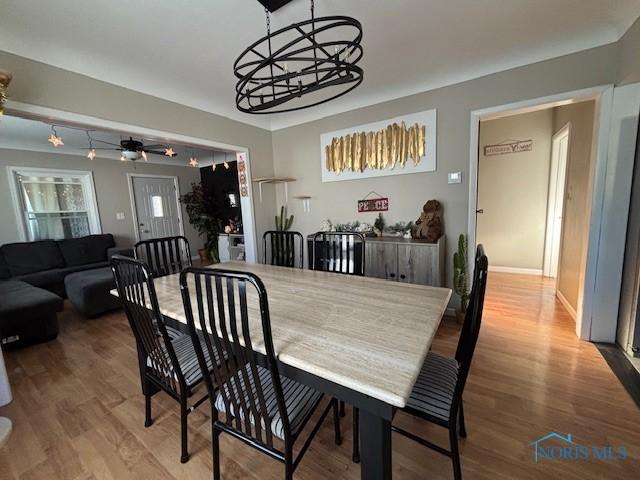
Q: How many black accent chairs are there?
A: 6